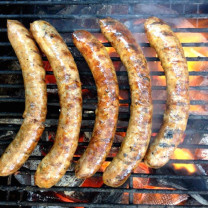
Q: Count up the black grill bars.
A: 15